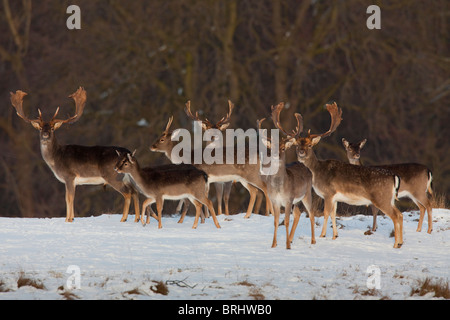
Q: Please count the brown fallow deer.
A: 7